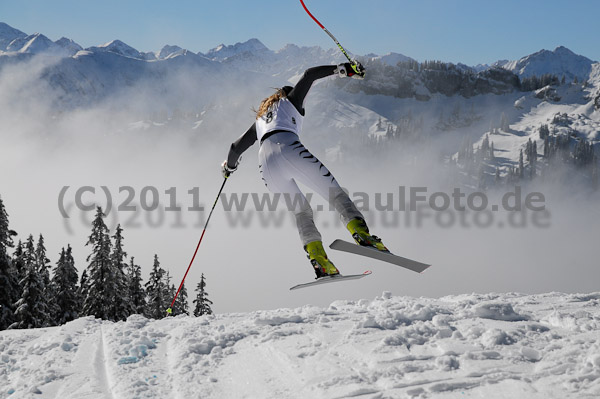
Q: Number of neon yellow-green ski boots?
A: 2